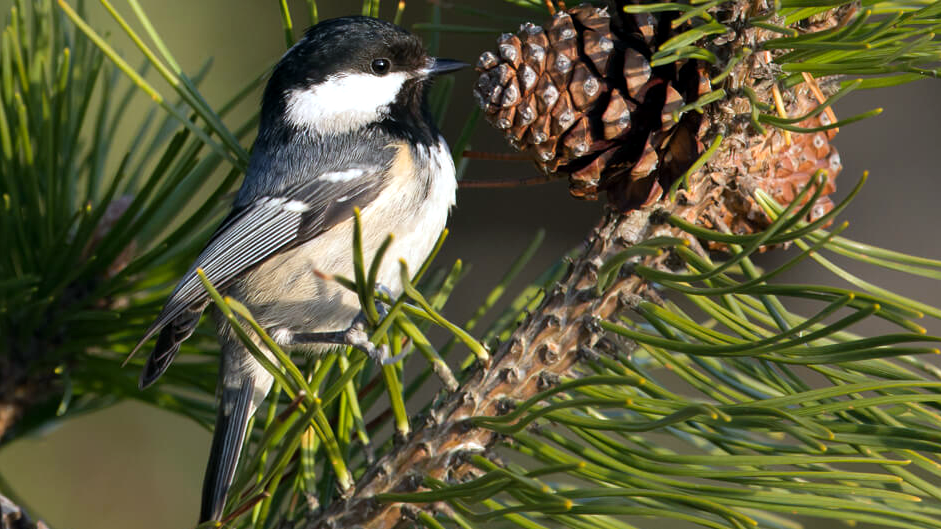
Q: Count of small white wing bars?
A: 2